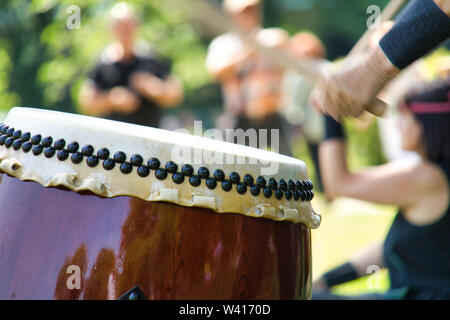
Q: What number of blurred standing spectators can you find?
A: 3